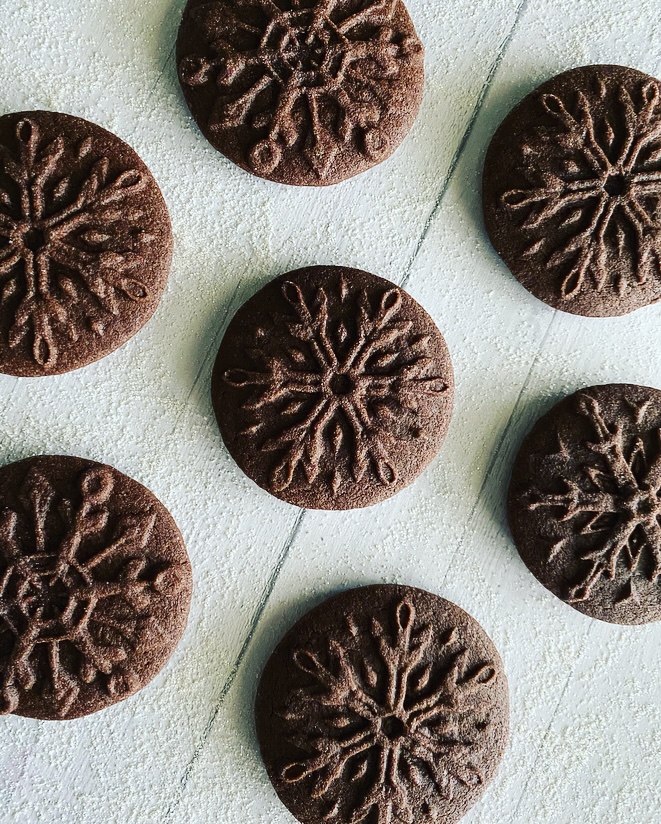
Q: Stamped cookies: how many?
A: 7